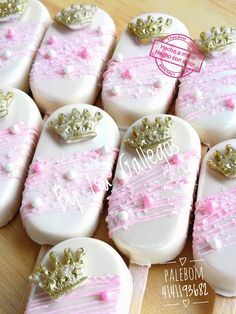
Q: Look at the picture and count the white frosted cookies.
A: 9